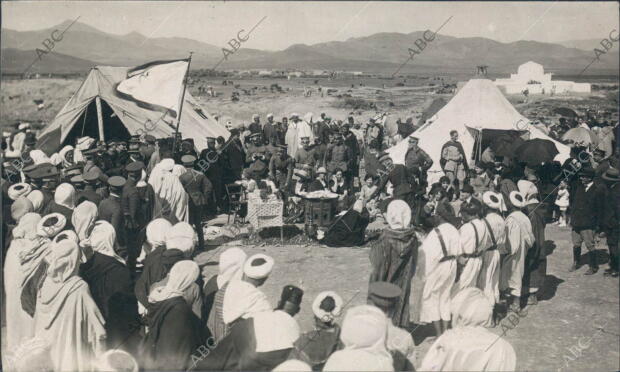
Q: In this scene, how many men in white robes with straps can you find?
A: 3